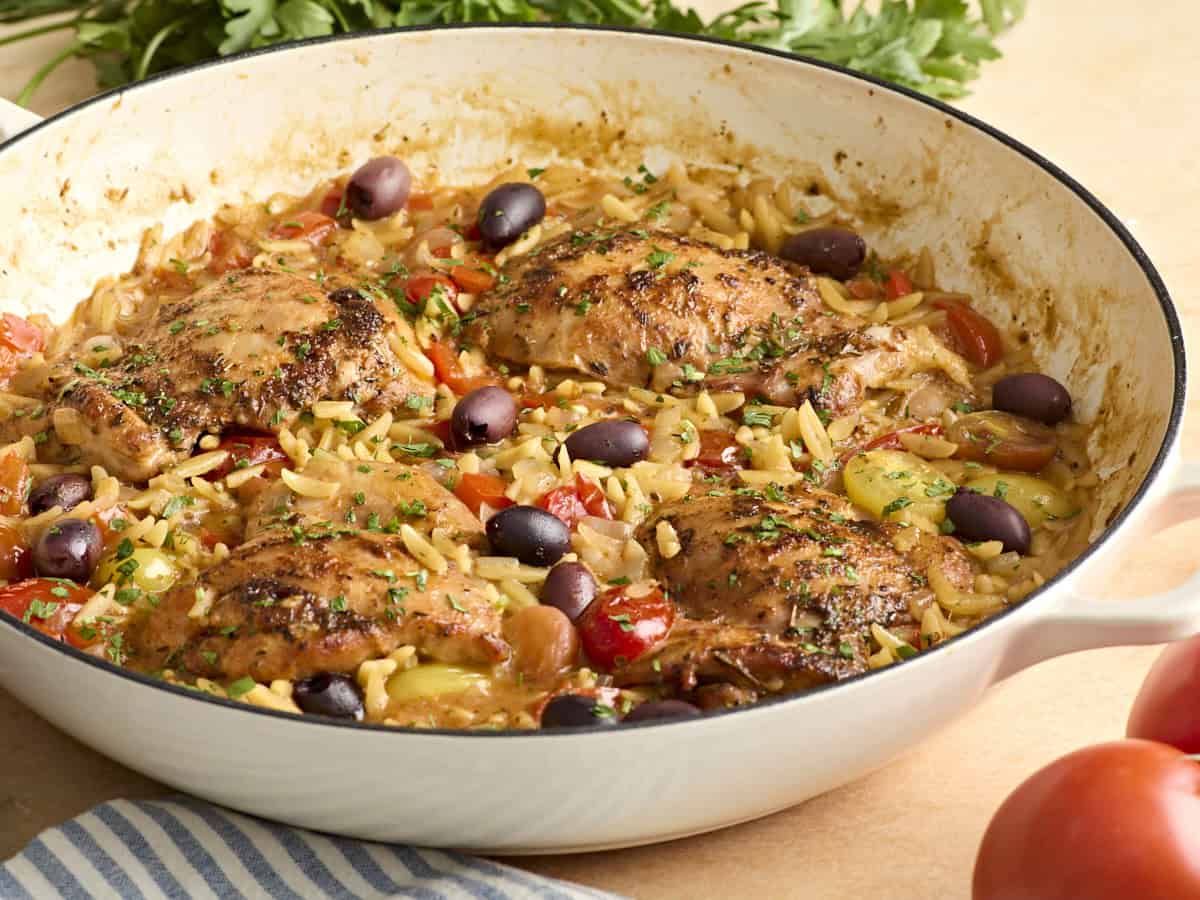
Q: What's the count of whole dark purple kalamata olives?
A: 14